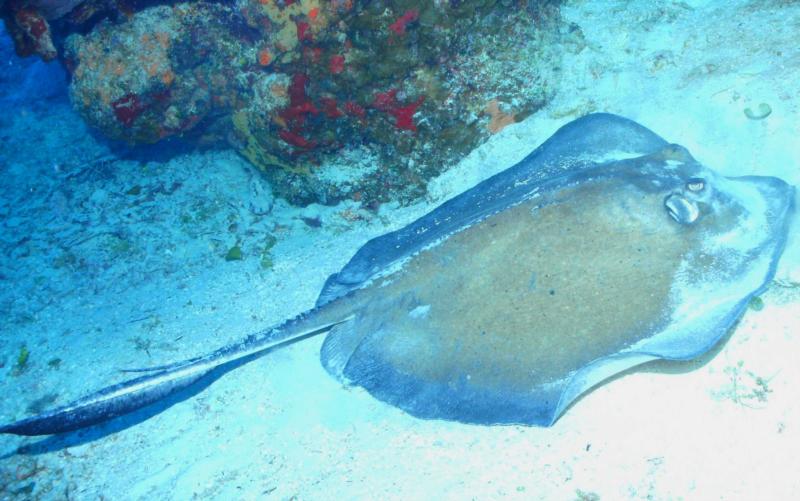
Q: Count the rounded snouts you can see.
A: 1